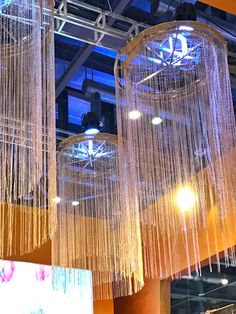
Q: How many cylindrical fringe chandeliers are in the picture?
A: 3